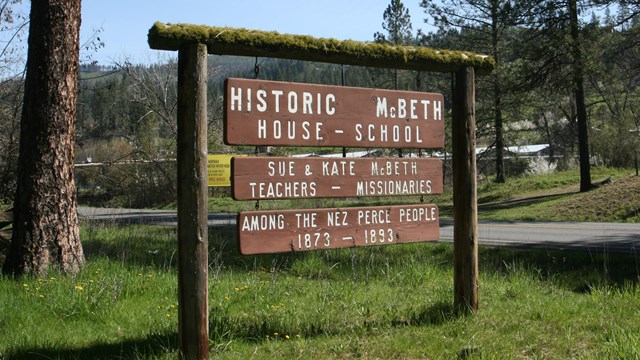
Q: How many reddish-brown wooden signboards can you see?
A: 3